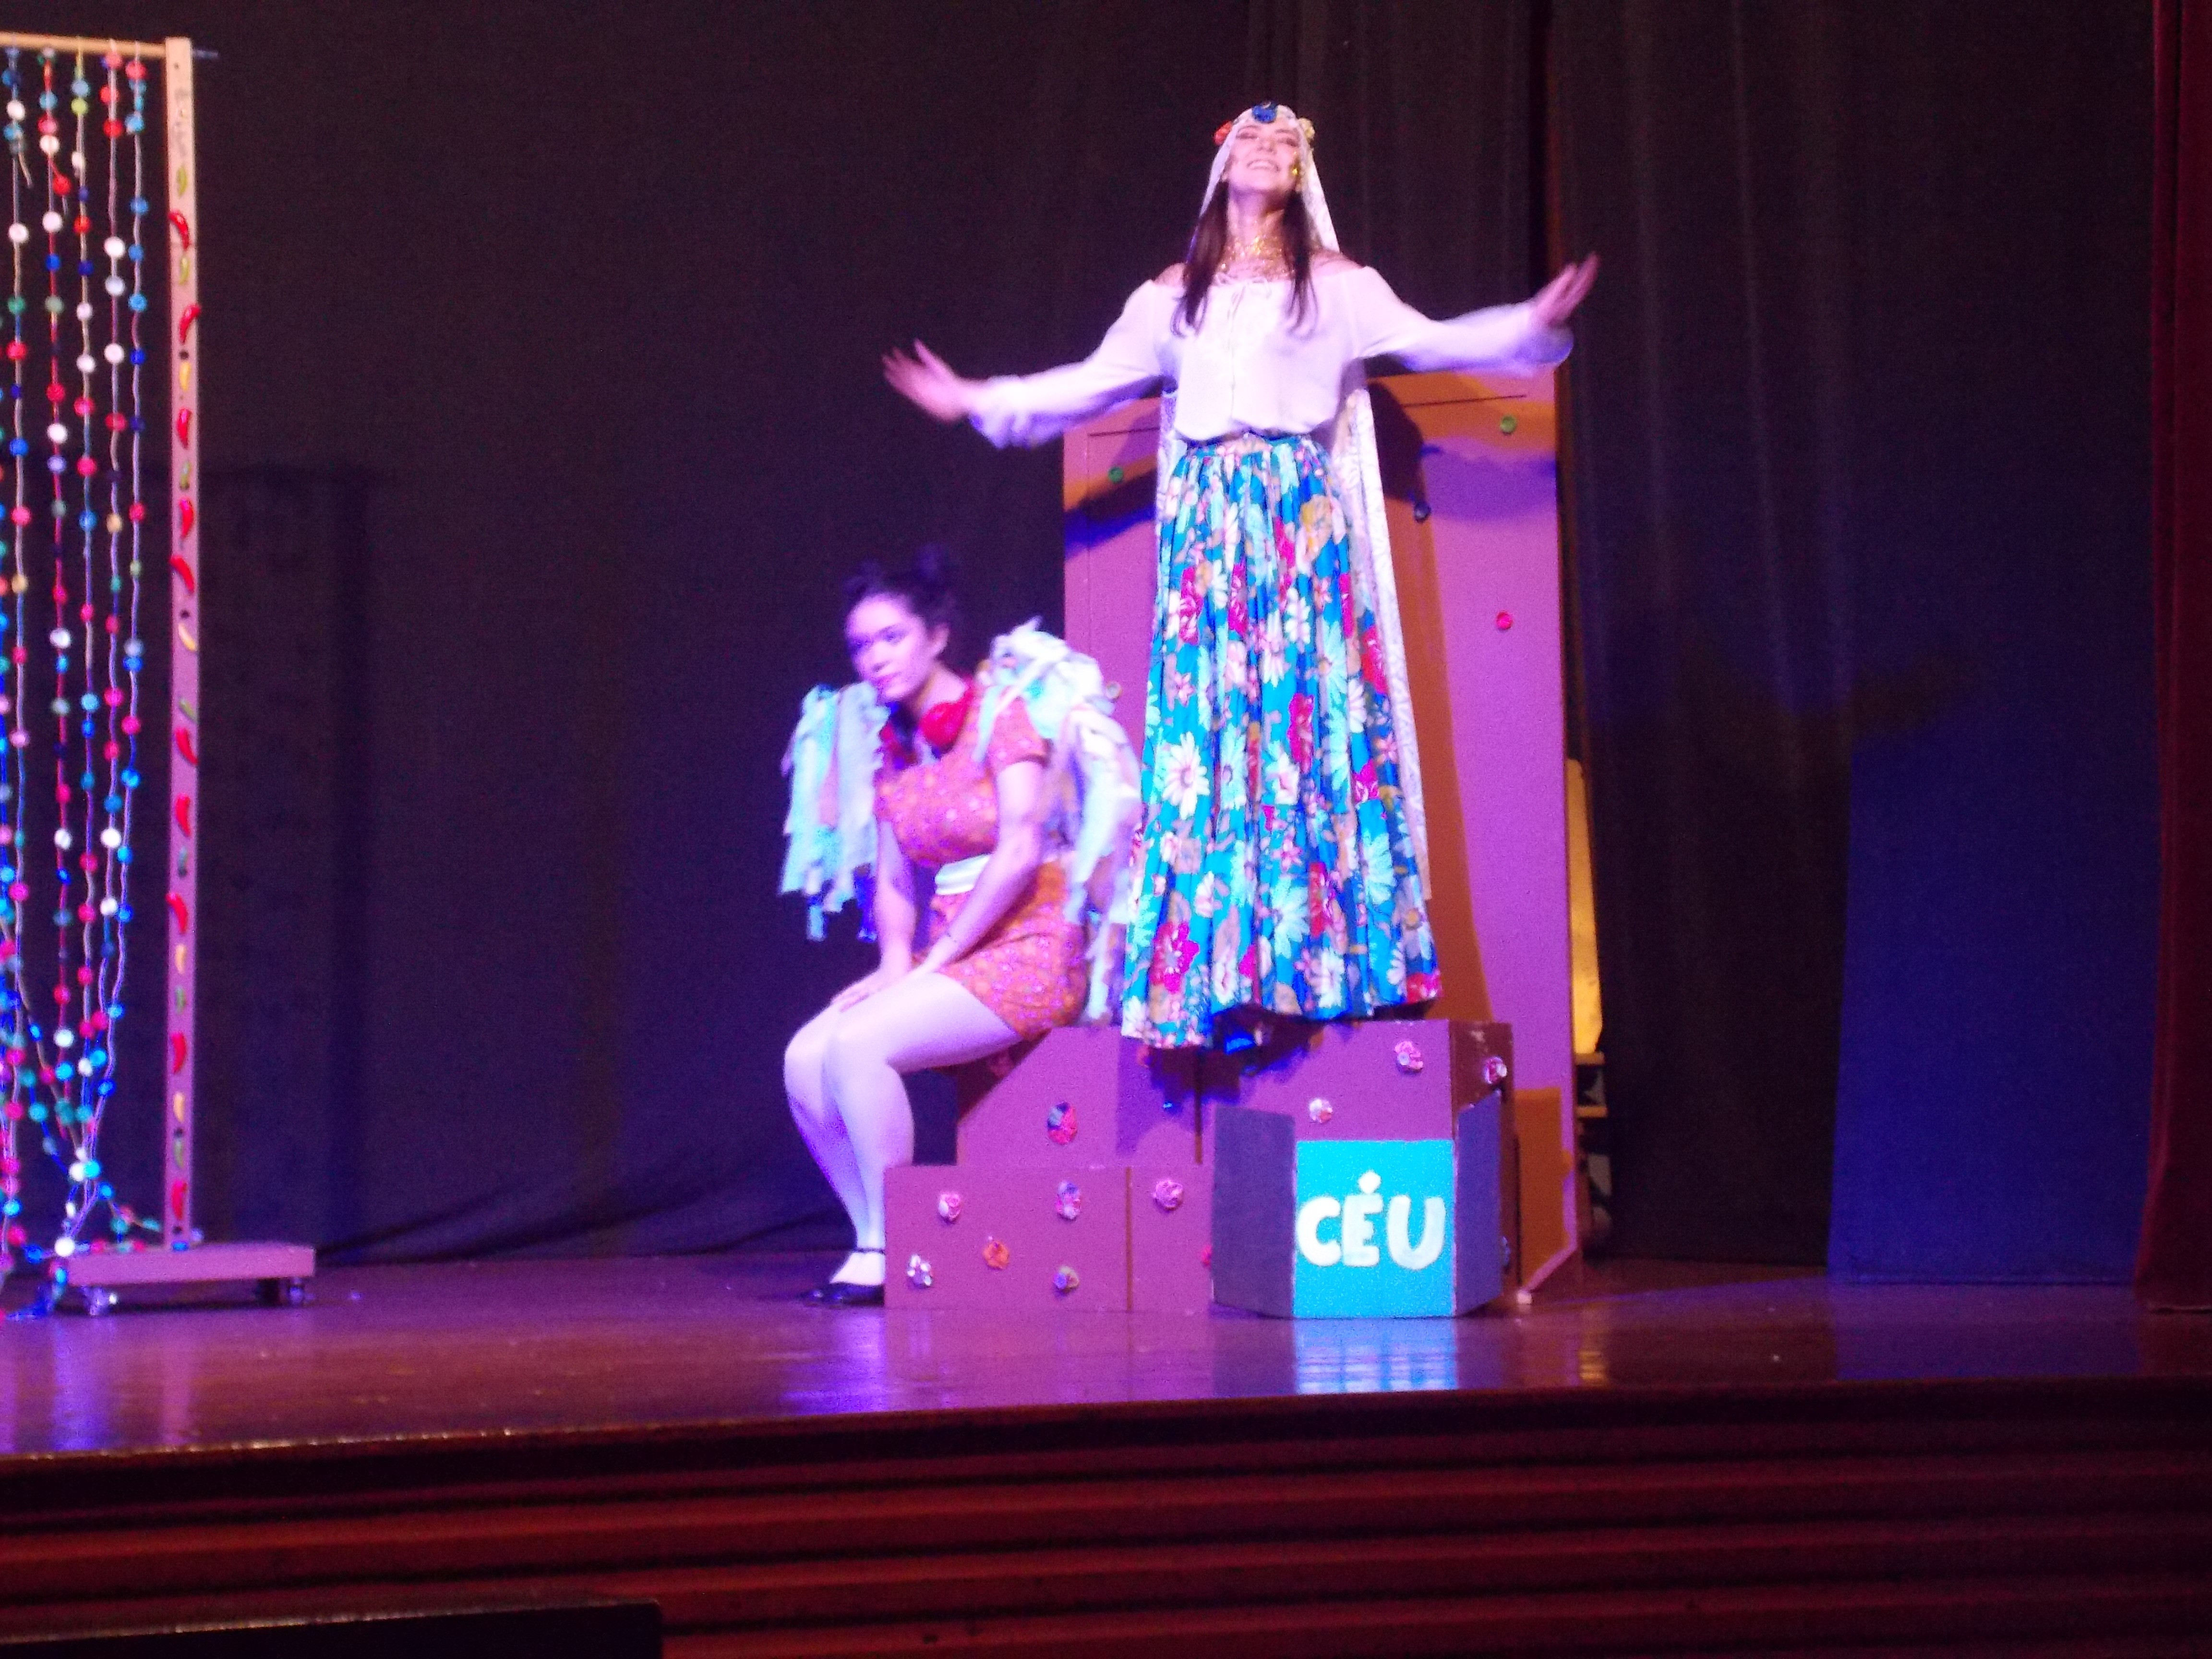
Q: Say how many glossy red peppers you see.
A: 10